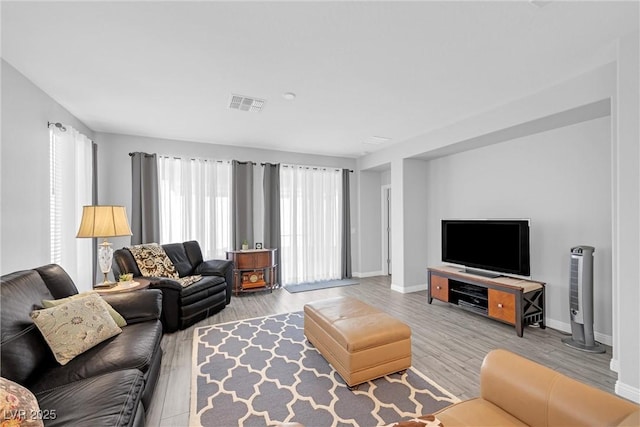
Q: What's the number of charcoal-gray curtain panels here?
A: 5